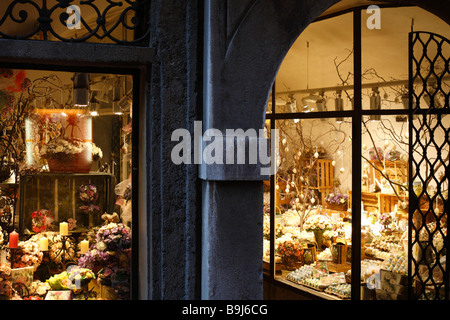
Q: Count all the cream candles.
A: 3